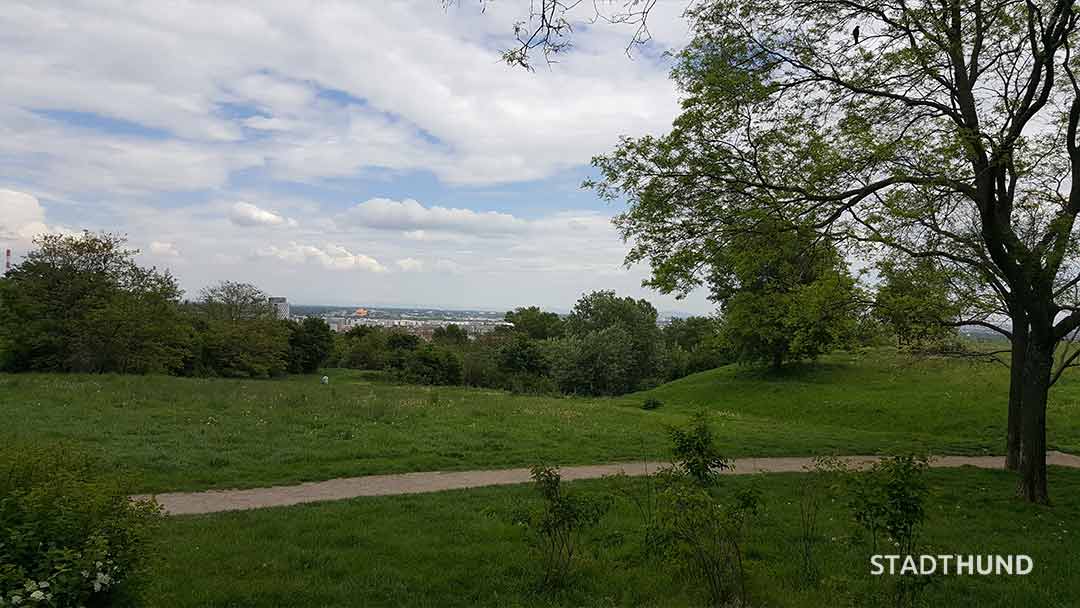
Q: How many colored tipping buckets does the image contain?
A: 0